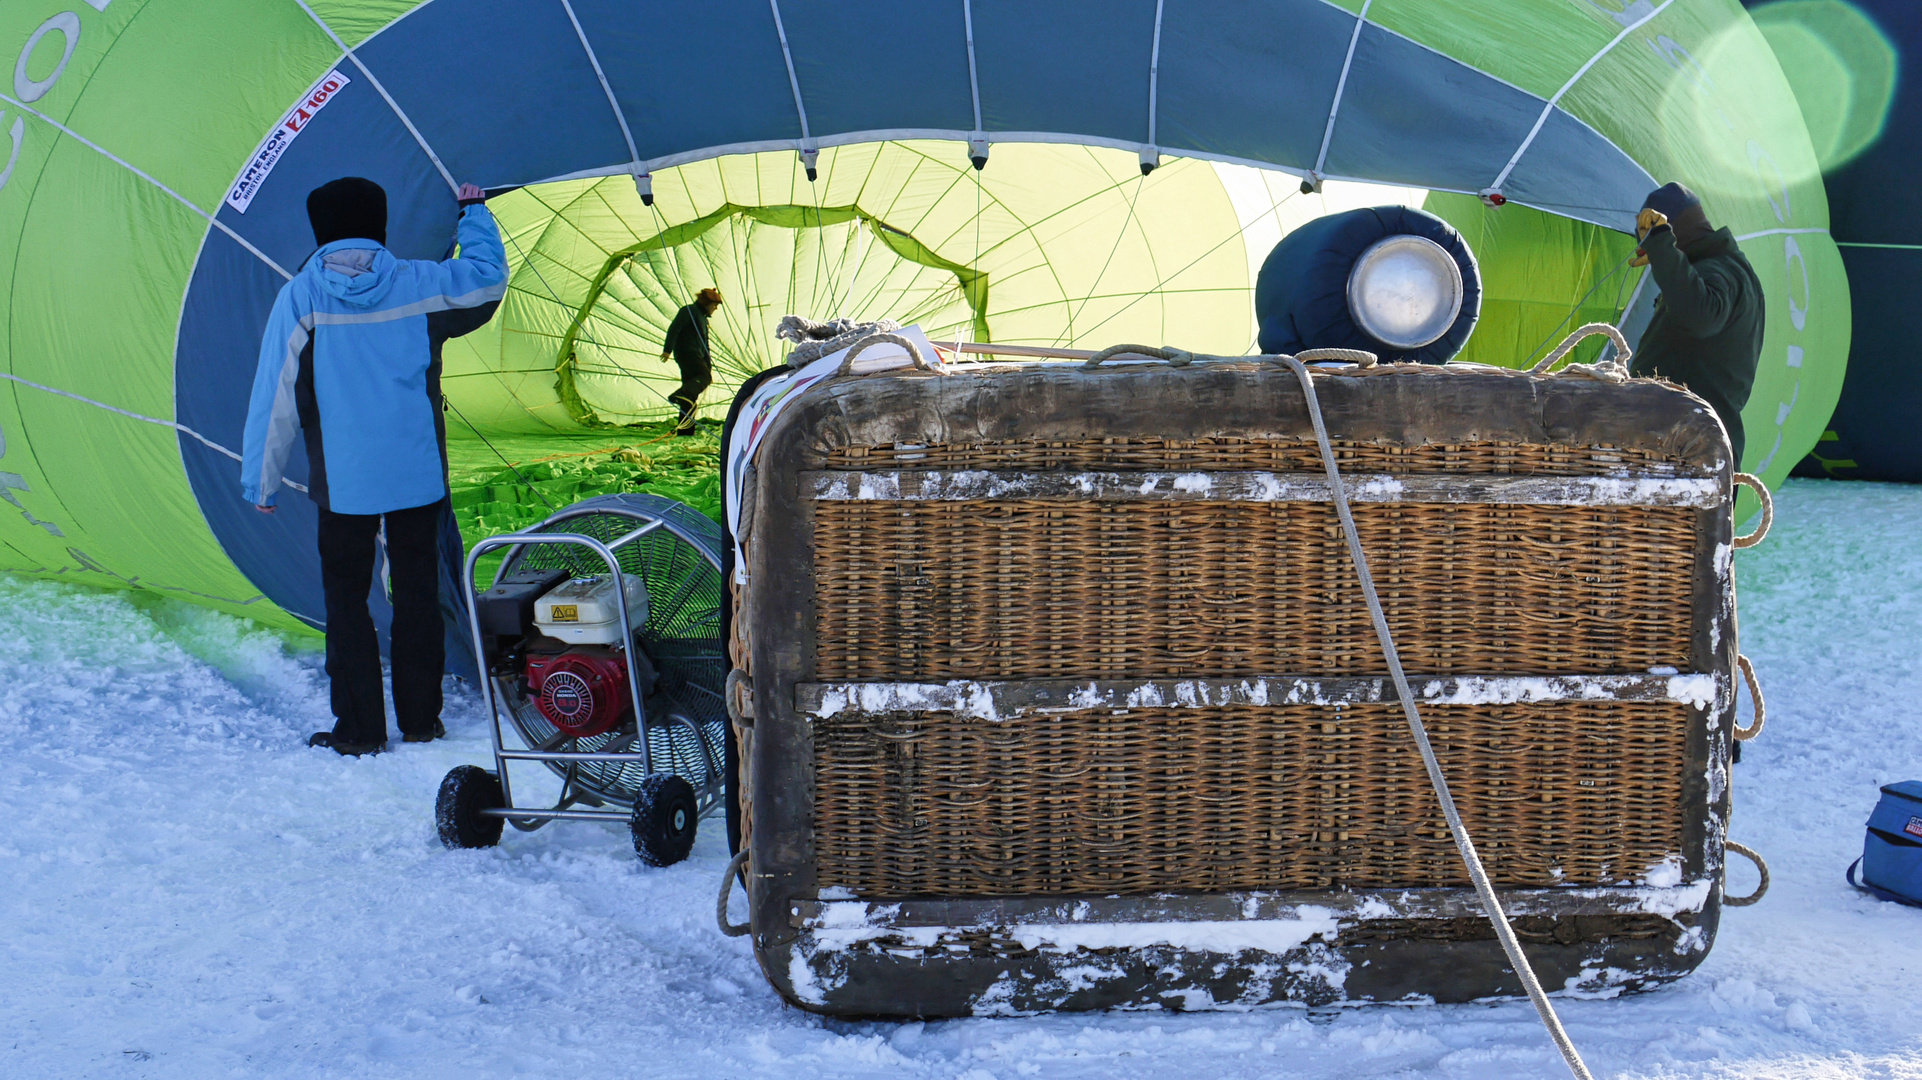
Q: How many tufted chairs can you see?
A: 0